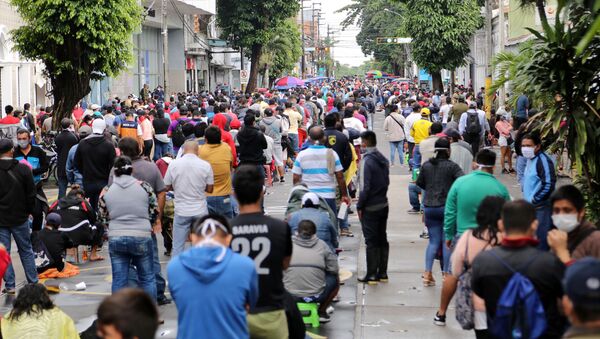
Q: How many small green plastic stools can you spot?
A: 1